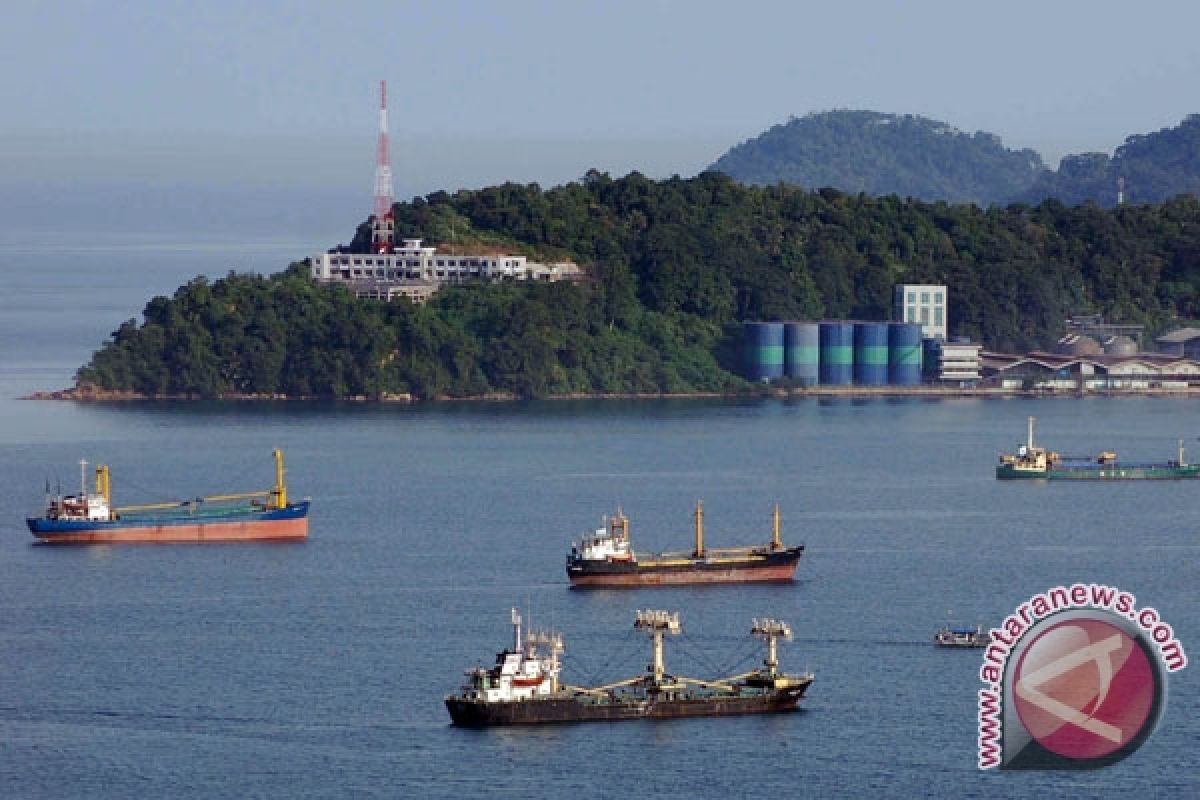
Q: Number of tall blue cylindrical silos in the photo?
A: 5